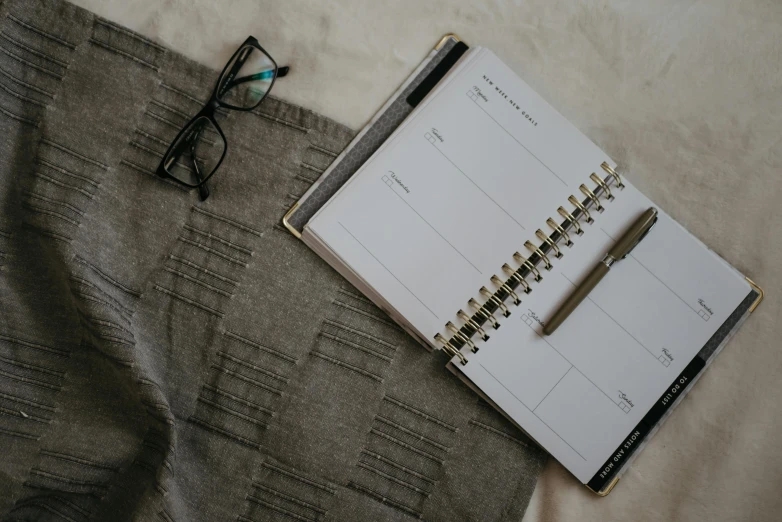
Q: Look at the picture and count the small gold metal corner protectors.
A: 4